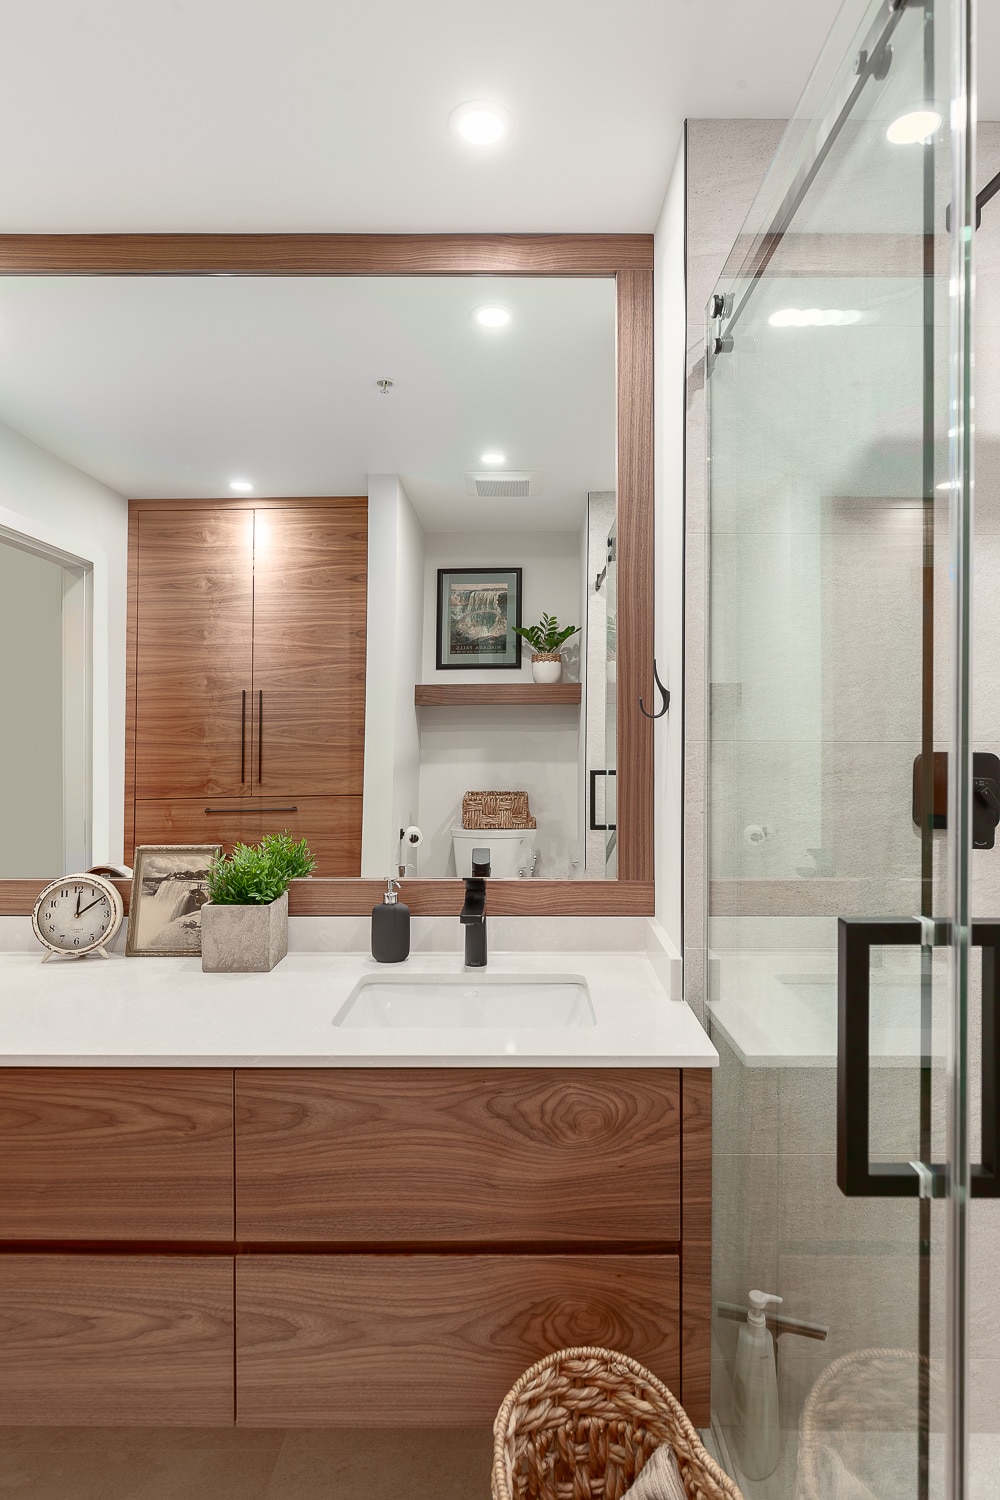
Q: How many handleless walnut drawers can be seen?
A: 4